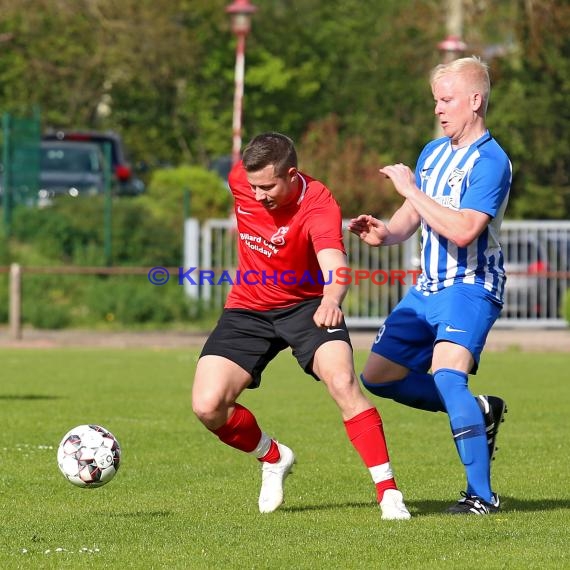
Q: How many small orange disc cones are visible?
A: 0